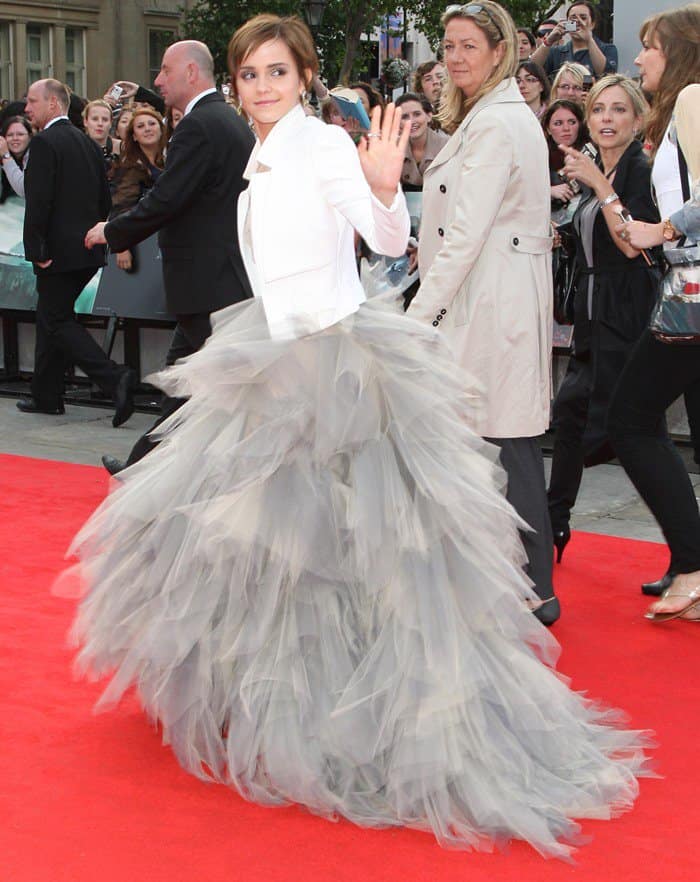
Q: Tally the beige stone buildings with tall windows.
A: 1